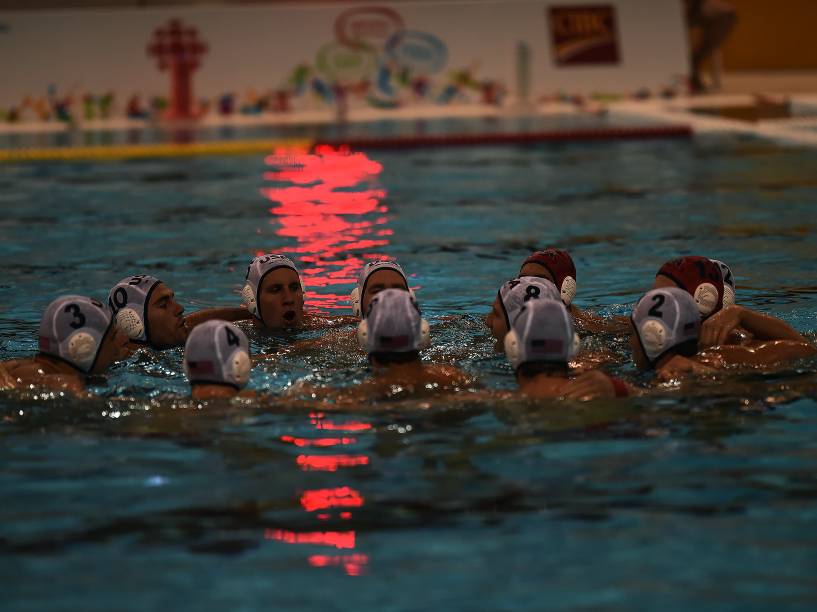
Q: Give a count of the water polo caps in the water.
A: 12